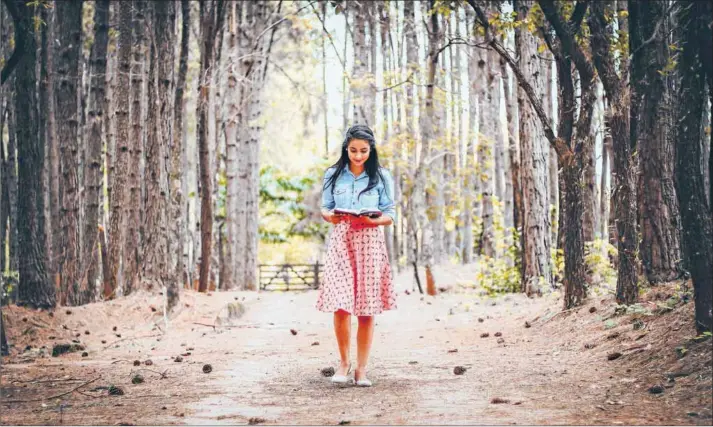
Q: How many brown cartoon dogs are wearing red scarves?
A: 0